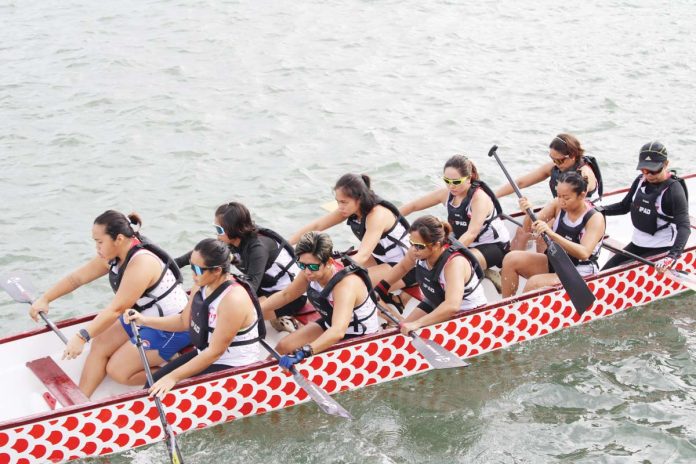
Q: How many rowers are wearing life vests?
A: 10